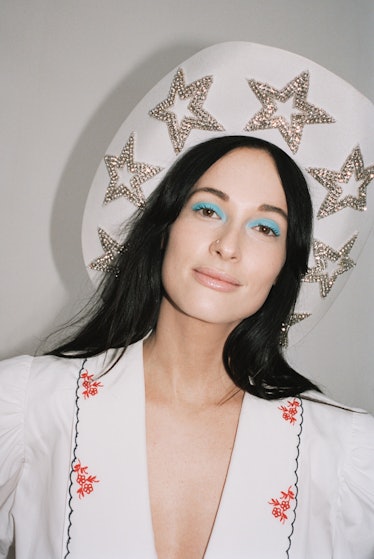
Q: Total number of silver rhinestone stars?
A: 7